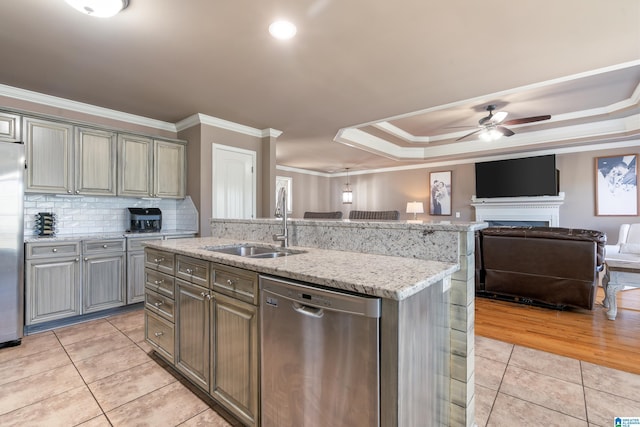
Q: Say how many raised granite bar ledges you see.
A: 1